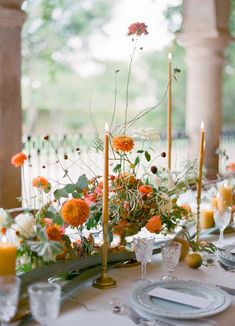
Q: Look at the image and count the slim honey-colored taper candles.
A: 3